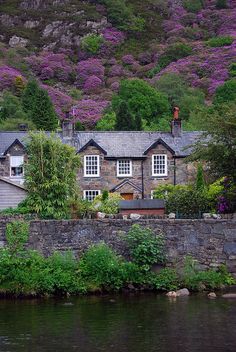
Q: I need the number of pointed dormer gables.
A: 3